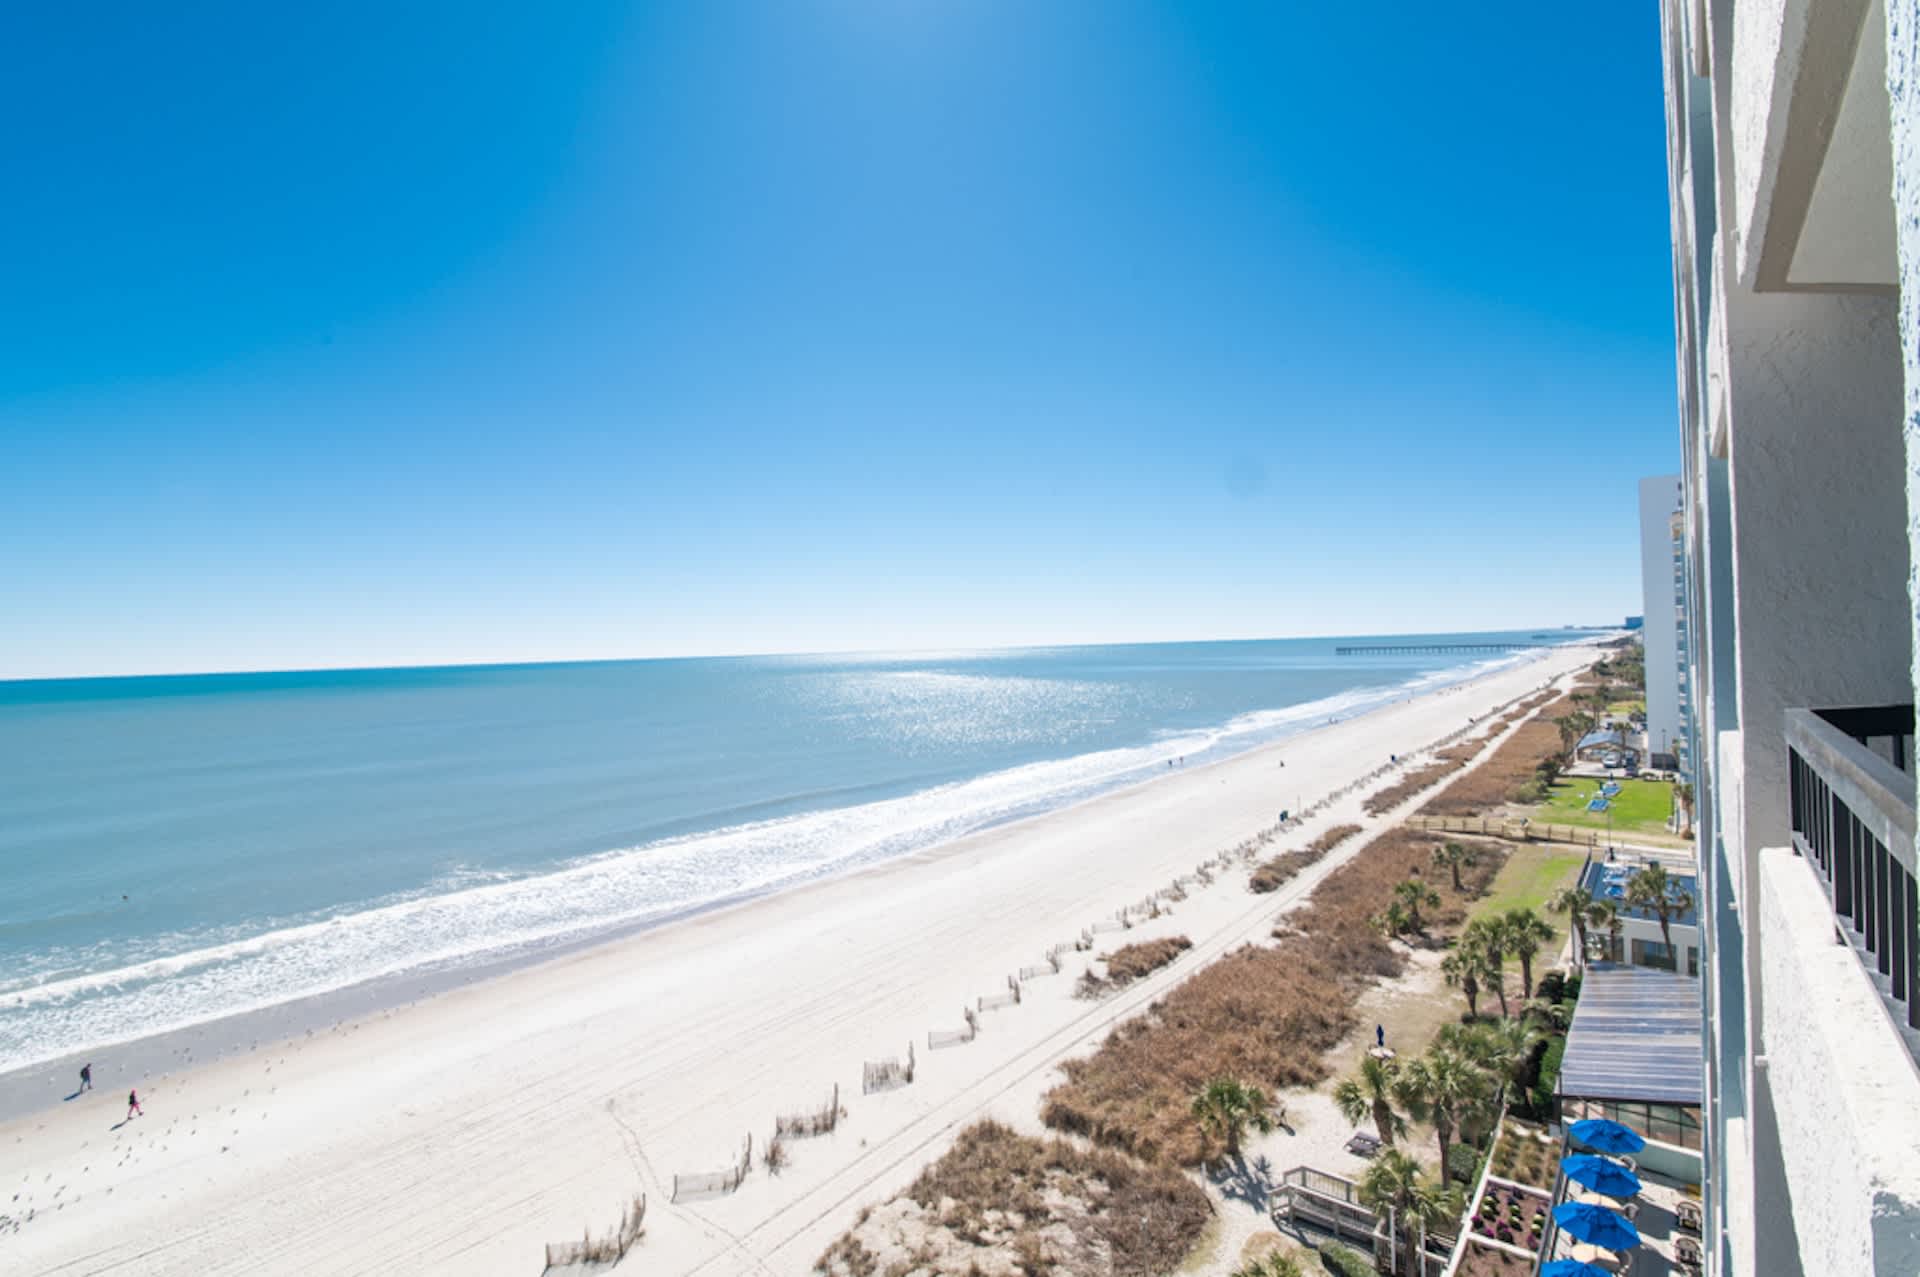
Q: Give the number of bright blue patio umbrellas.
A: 4